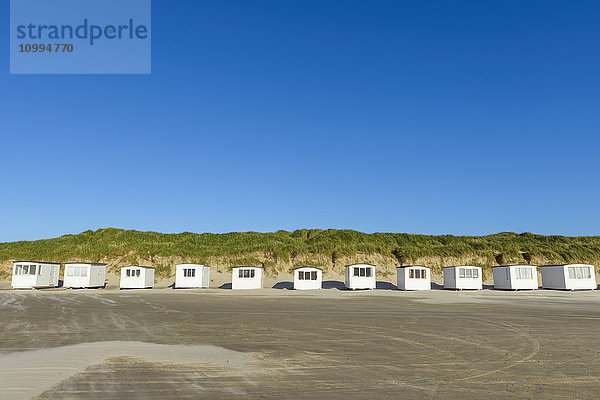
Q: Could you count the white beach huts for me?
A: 11